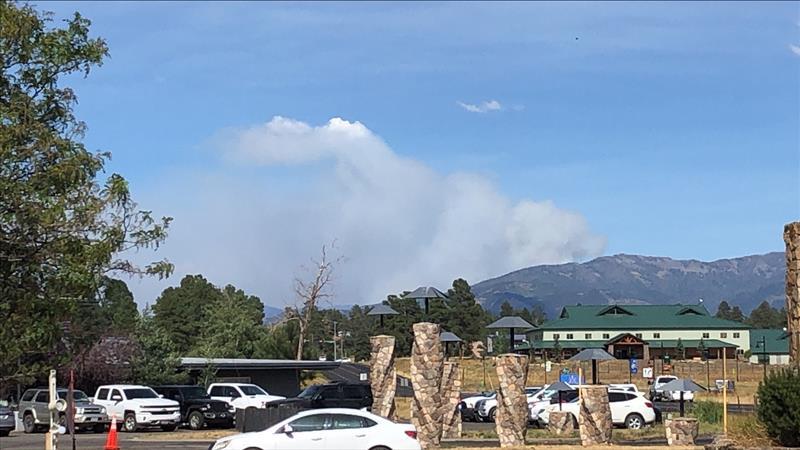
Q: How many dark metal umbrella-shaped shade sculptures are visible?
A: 7